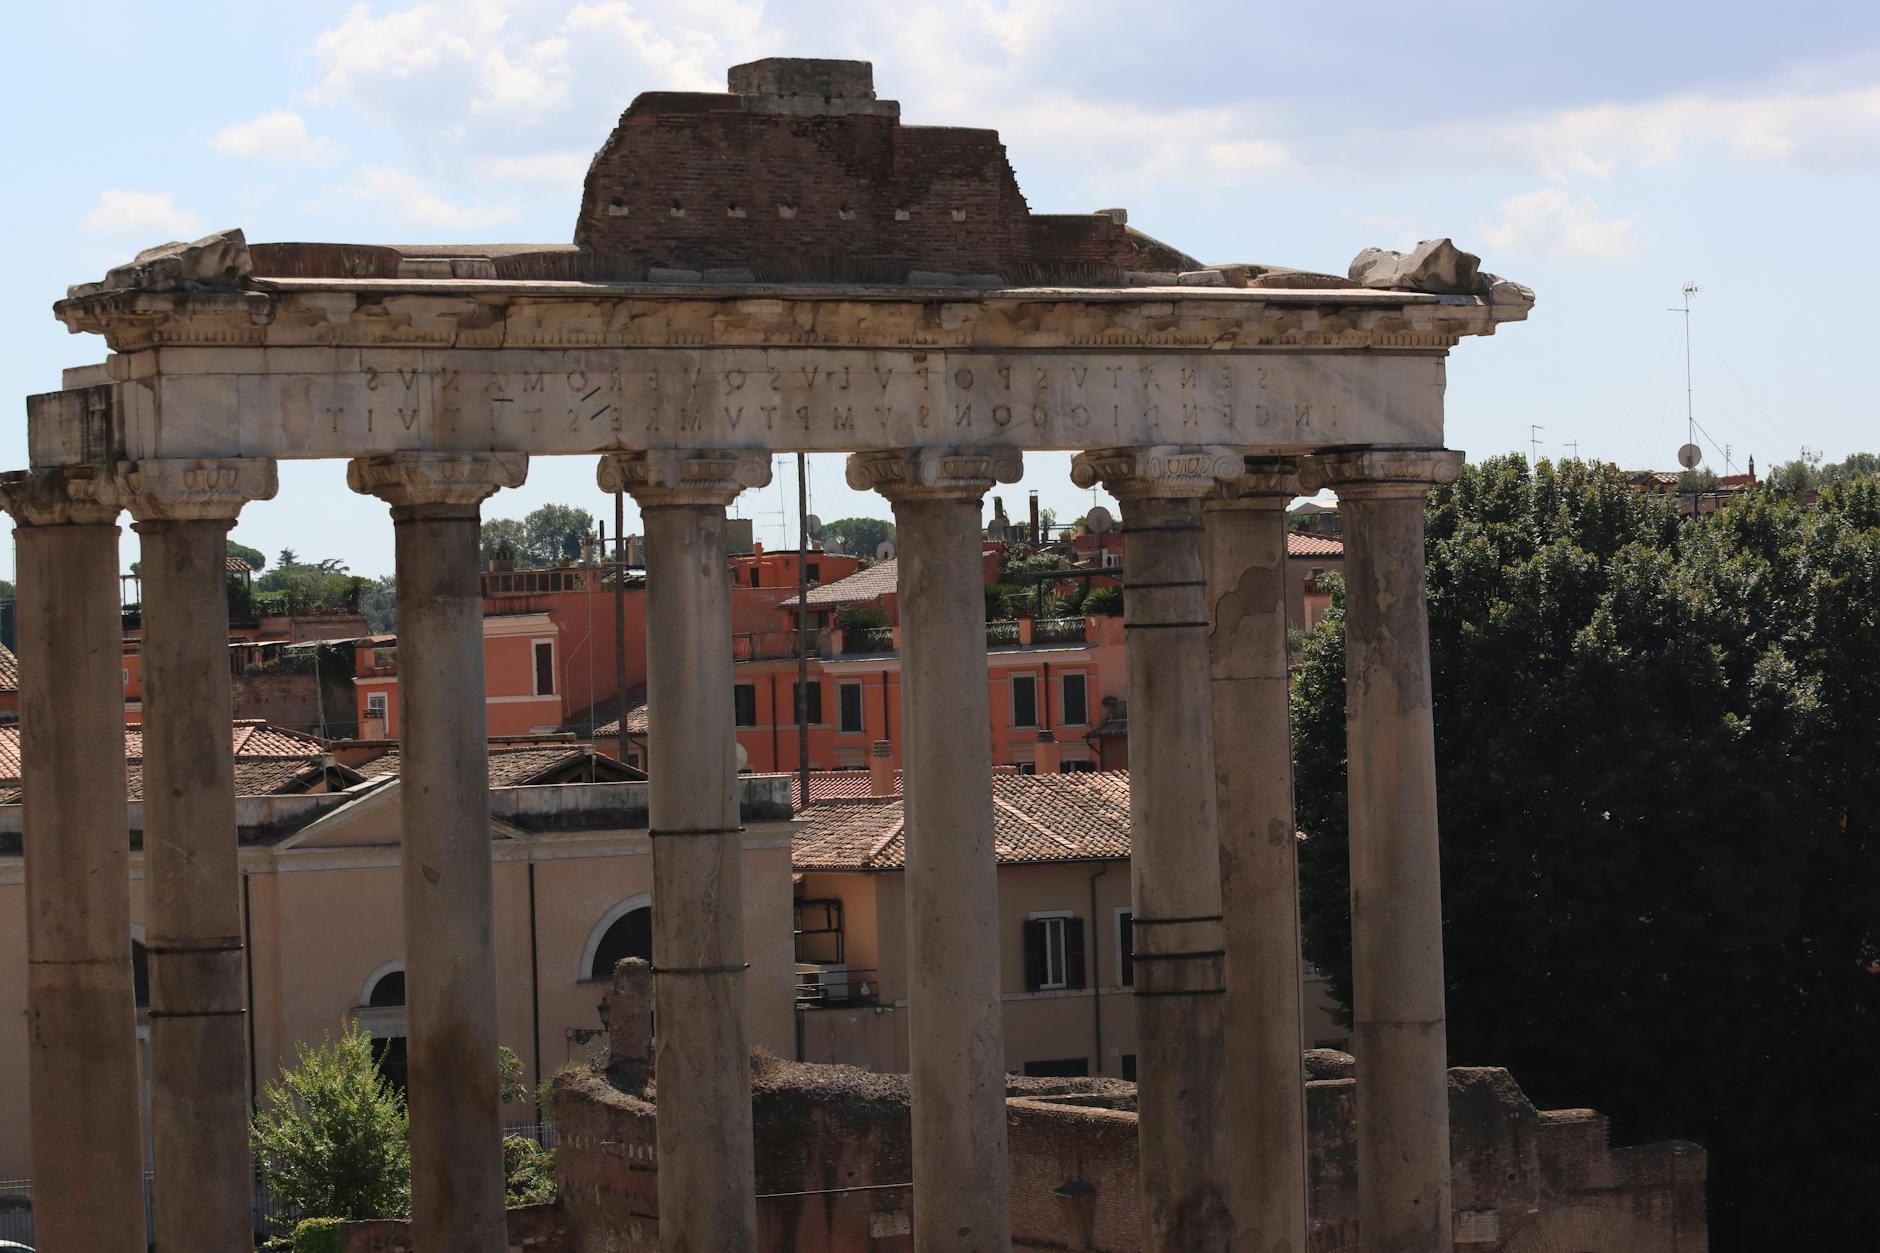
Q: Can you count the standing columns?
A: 8